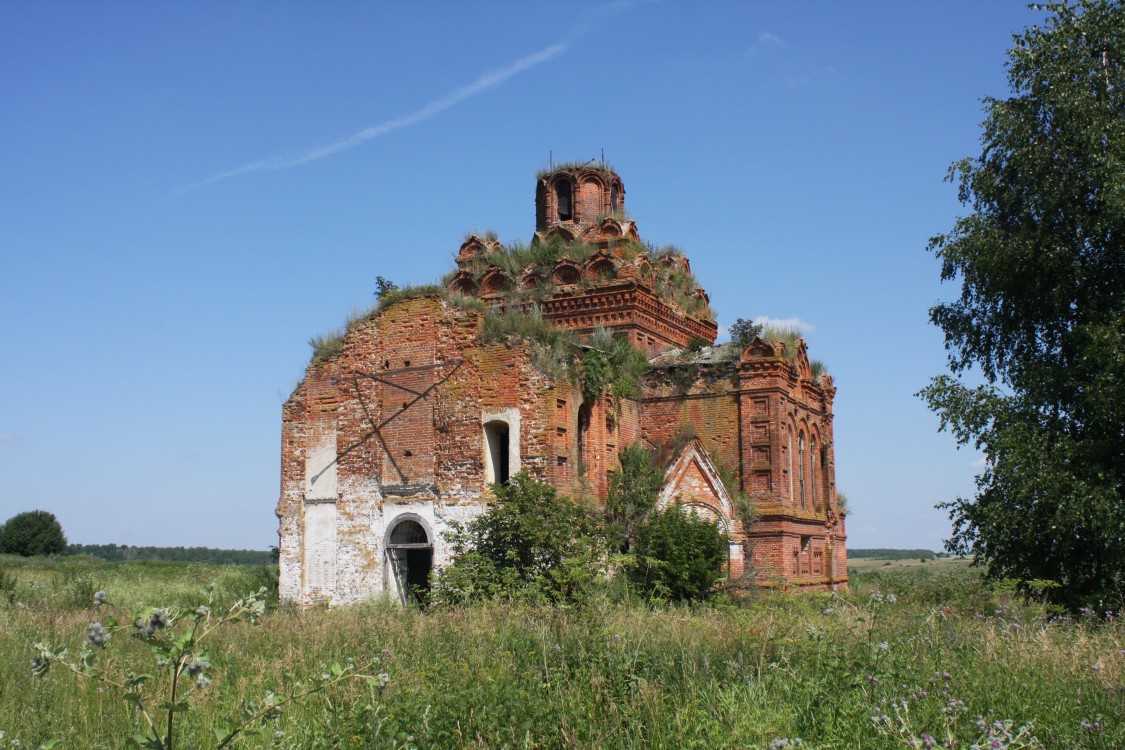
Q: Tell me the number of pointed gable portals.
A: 1